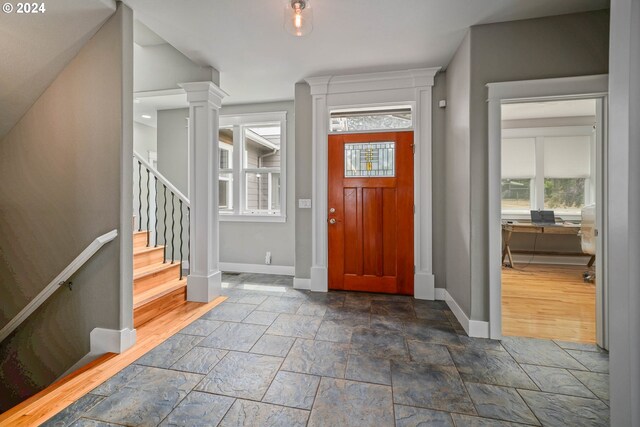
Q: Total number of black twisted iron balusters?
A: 7